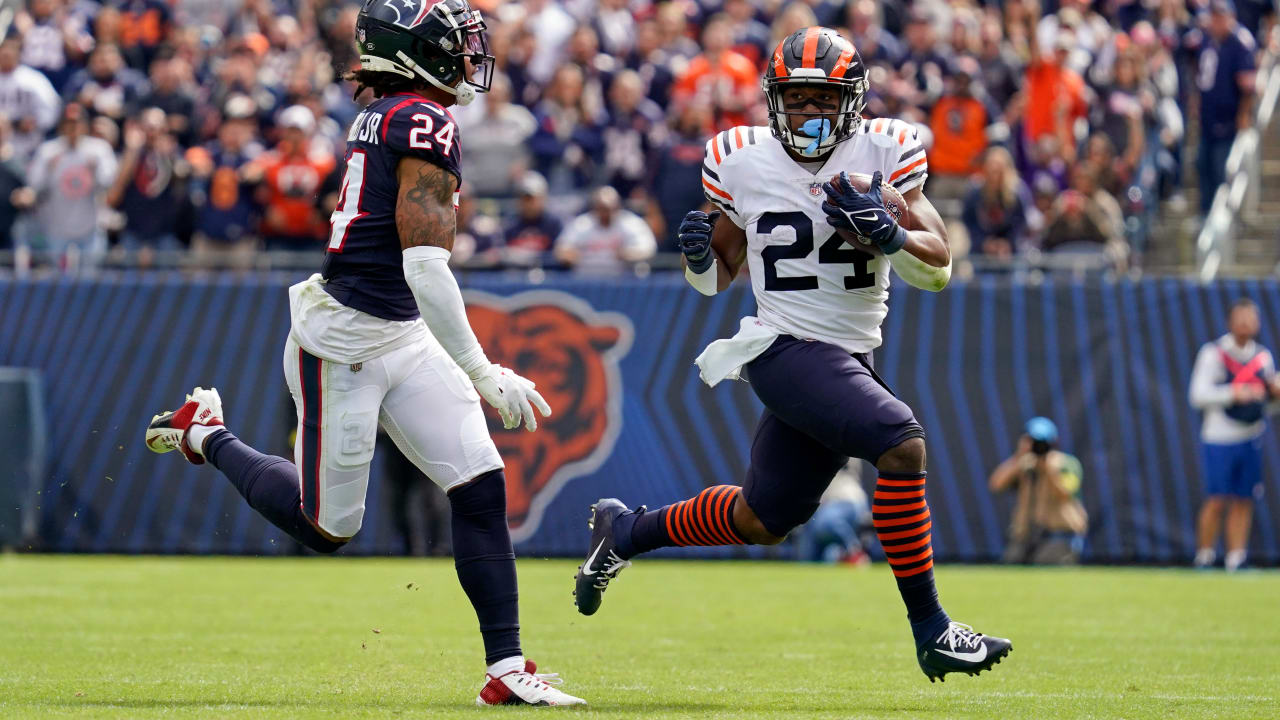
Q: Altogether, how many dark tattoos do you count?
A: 1